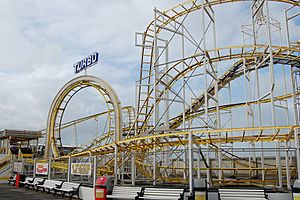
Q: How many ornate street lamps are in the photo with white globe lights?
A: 0